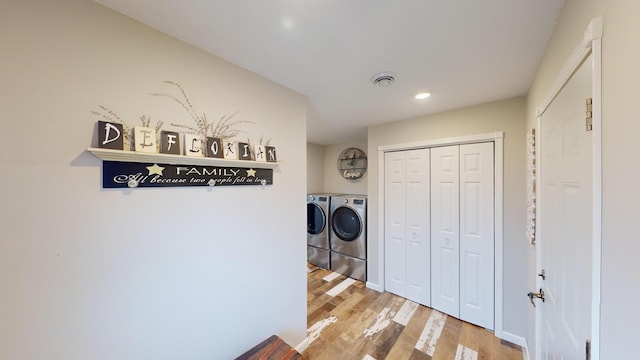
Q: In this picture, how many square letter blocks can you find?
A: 9